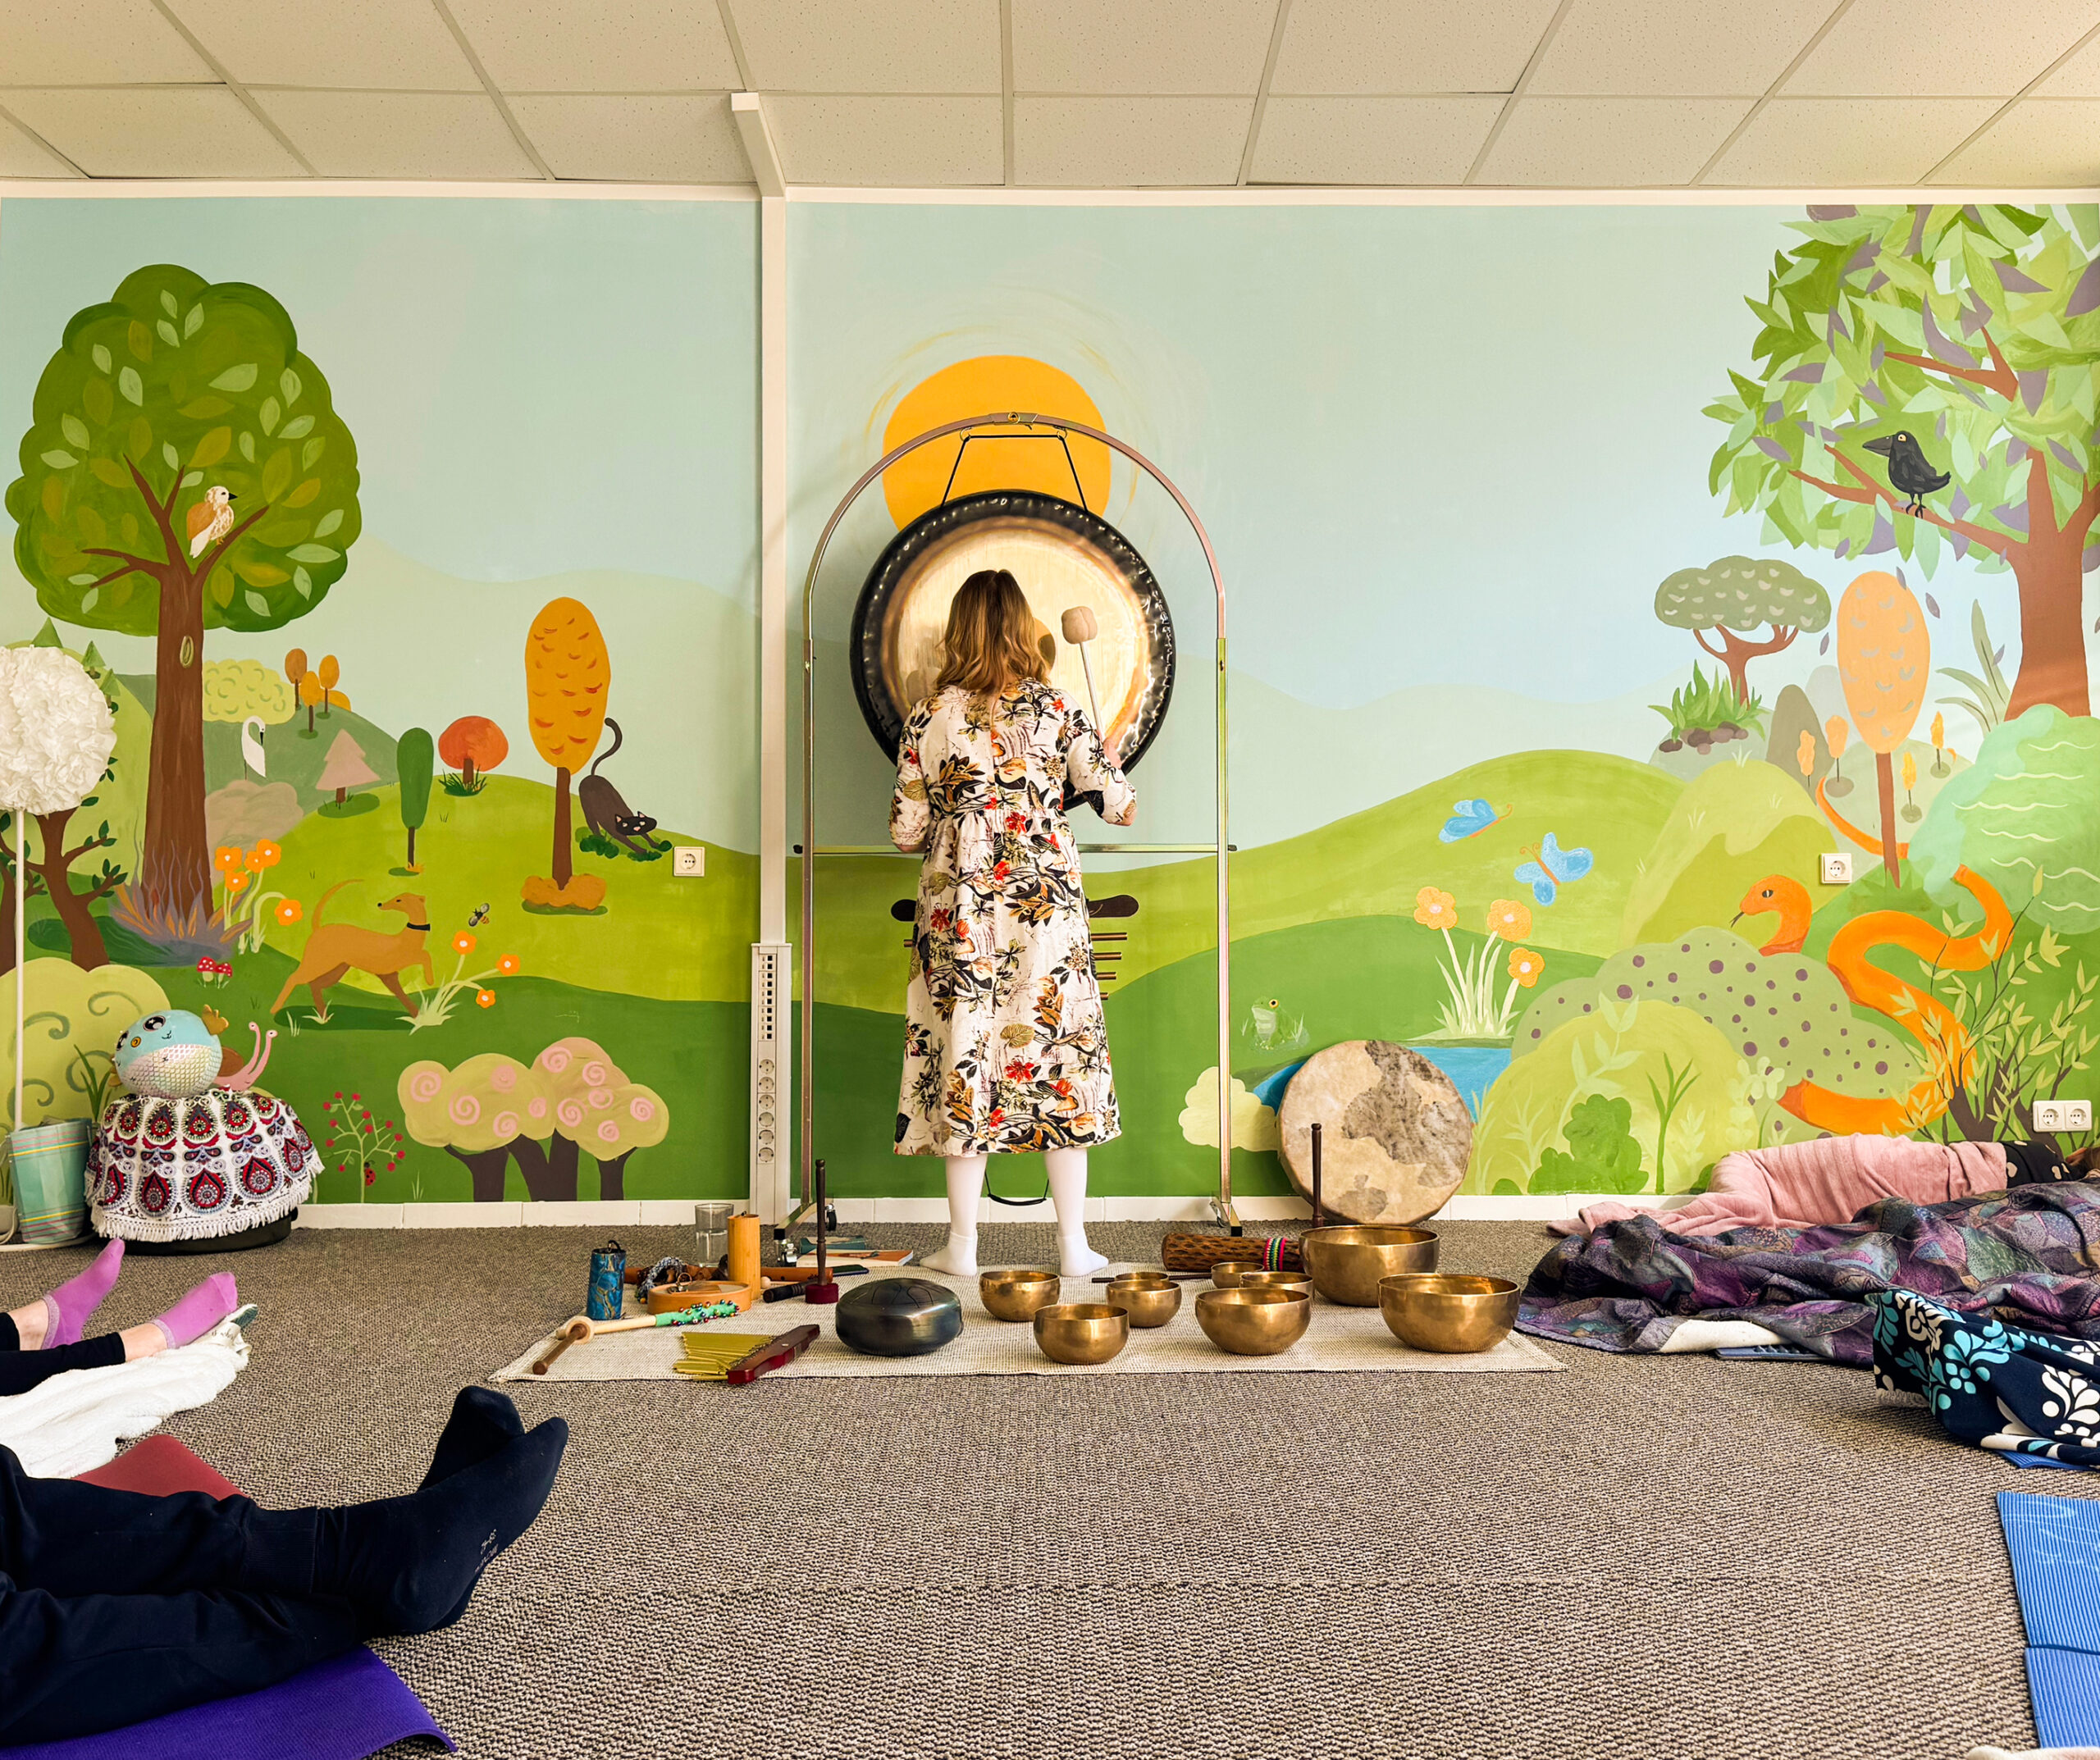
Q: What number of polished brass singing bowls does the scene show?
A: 9